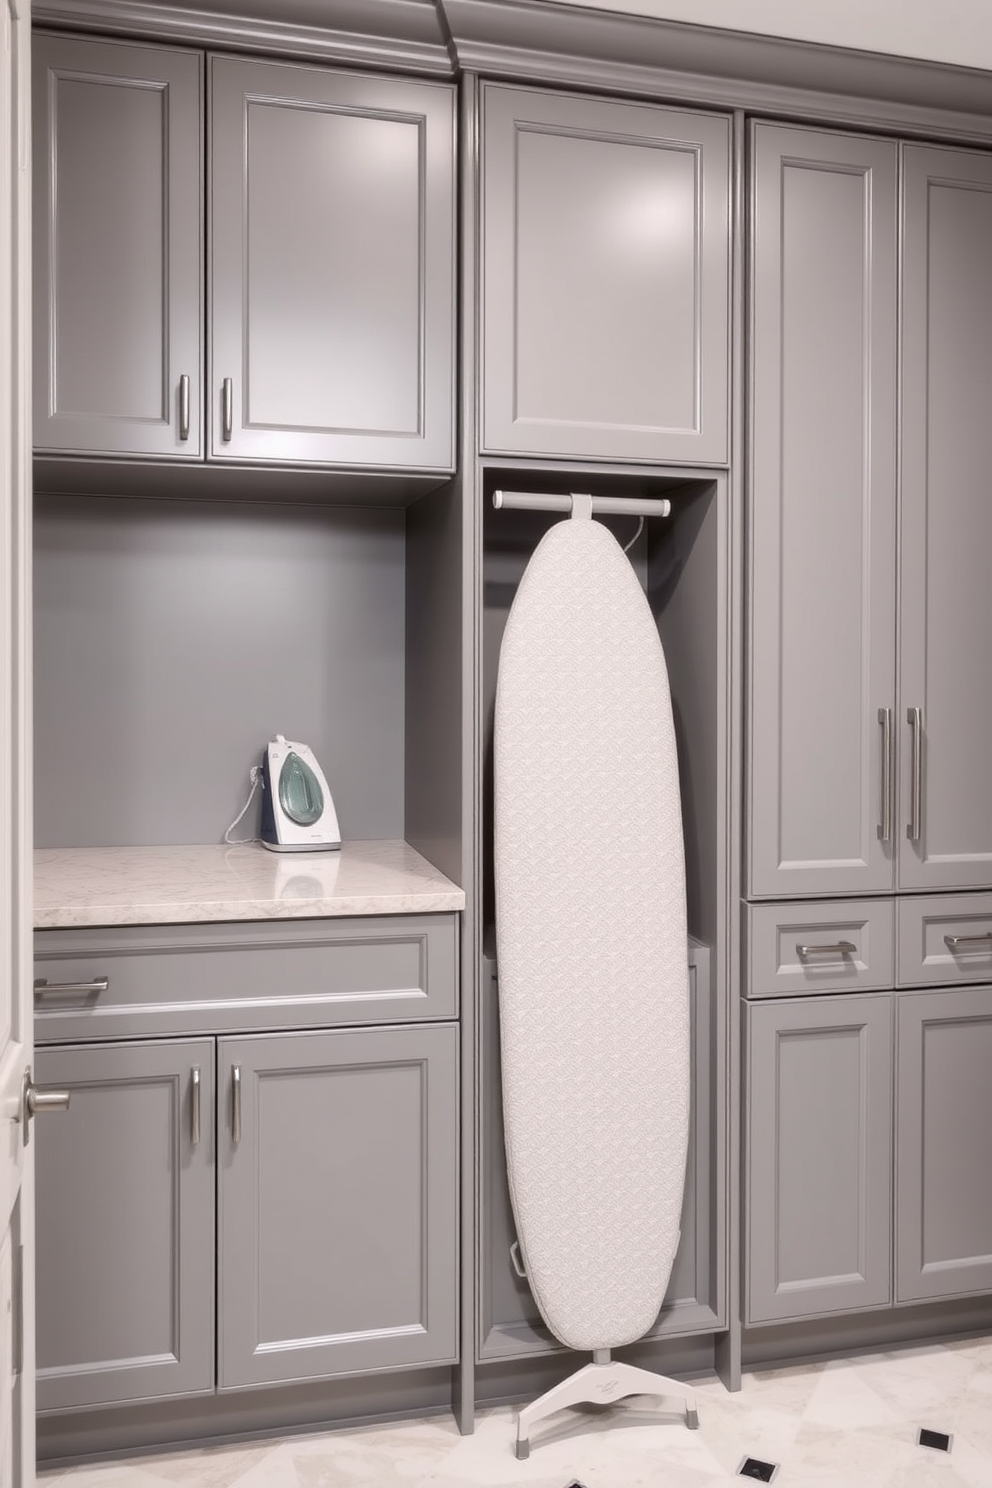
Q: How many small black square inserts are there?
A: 3